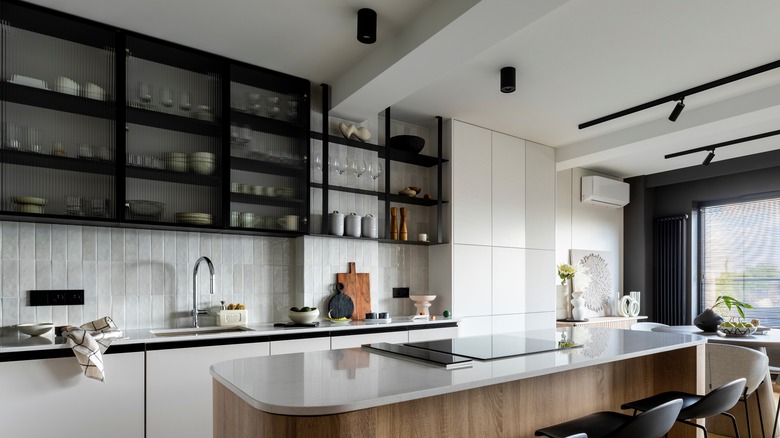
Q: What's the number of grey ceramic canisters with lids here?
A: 3